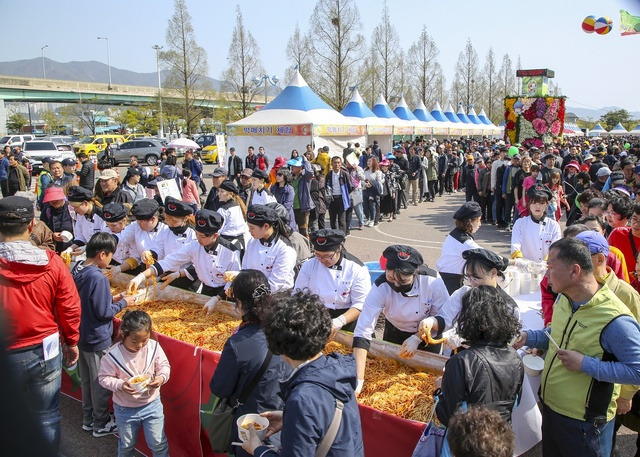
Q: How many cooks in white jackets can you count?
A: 13